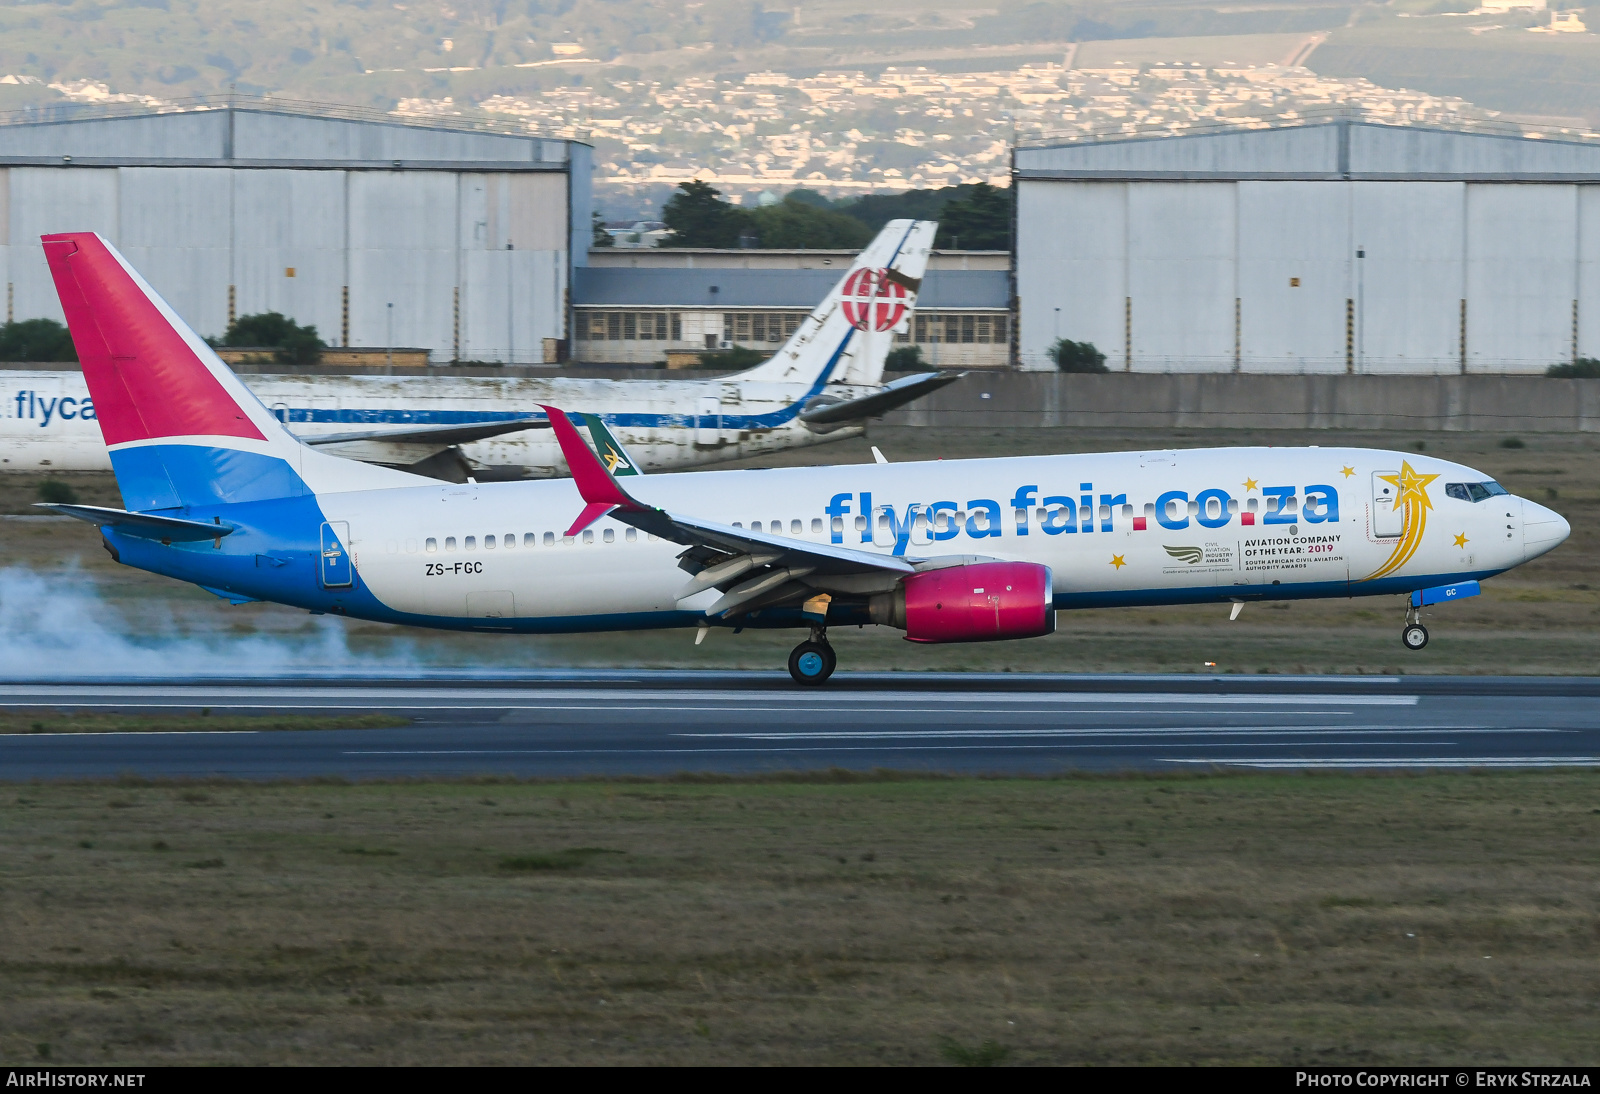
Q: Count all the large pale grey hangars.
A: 2